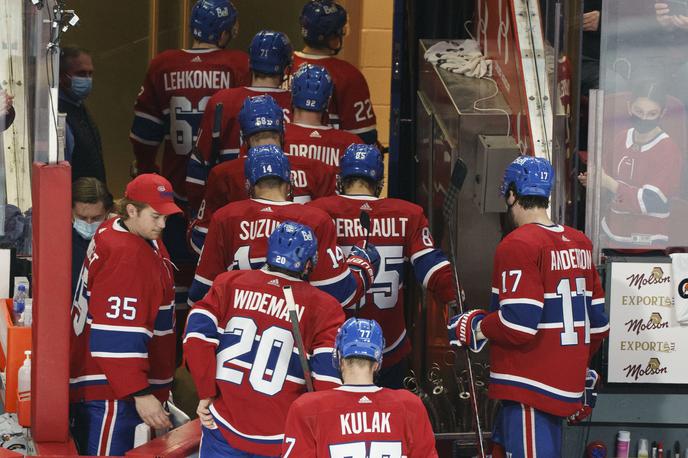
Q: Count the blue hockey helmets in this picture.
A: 10